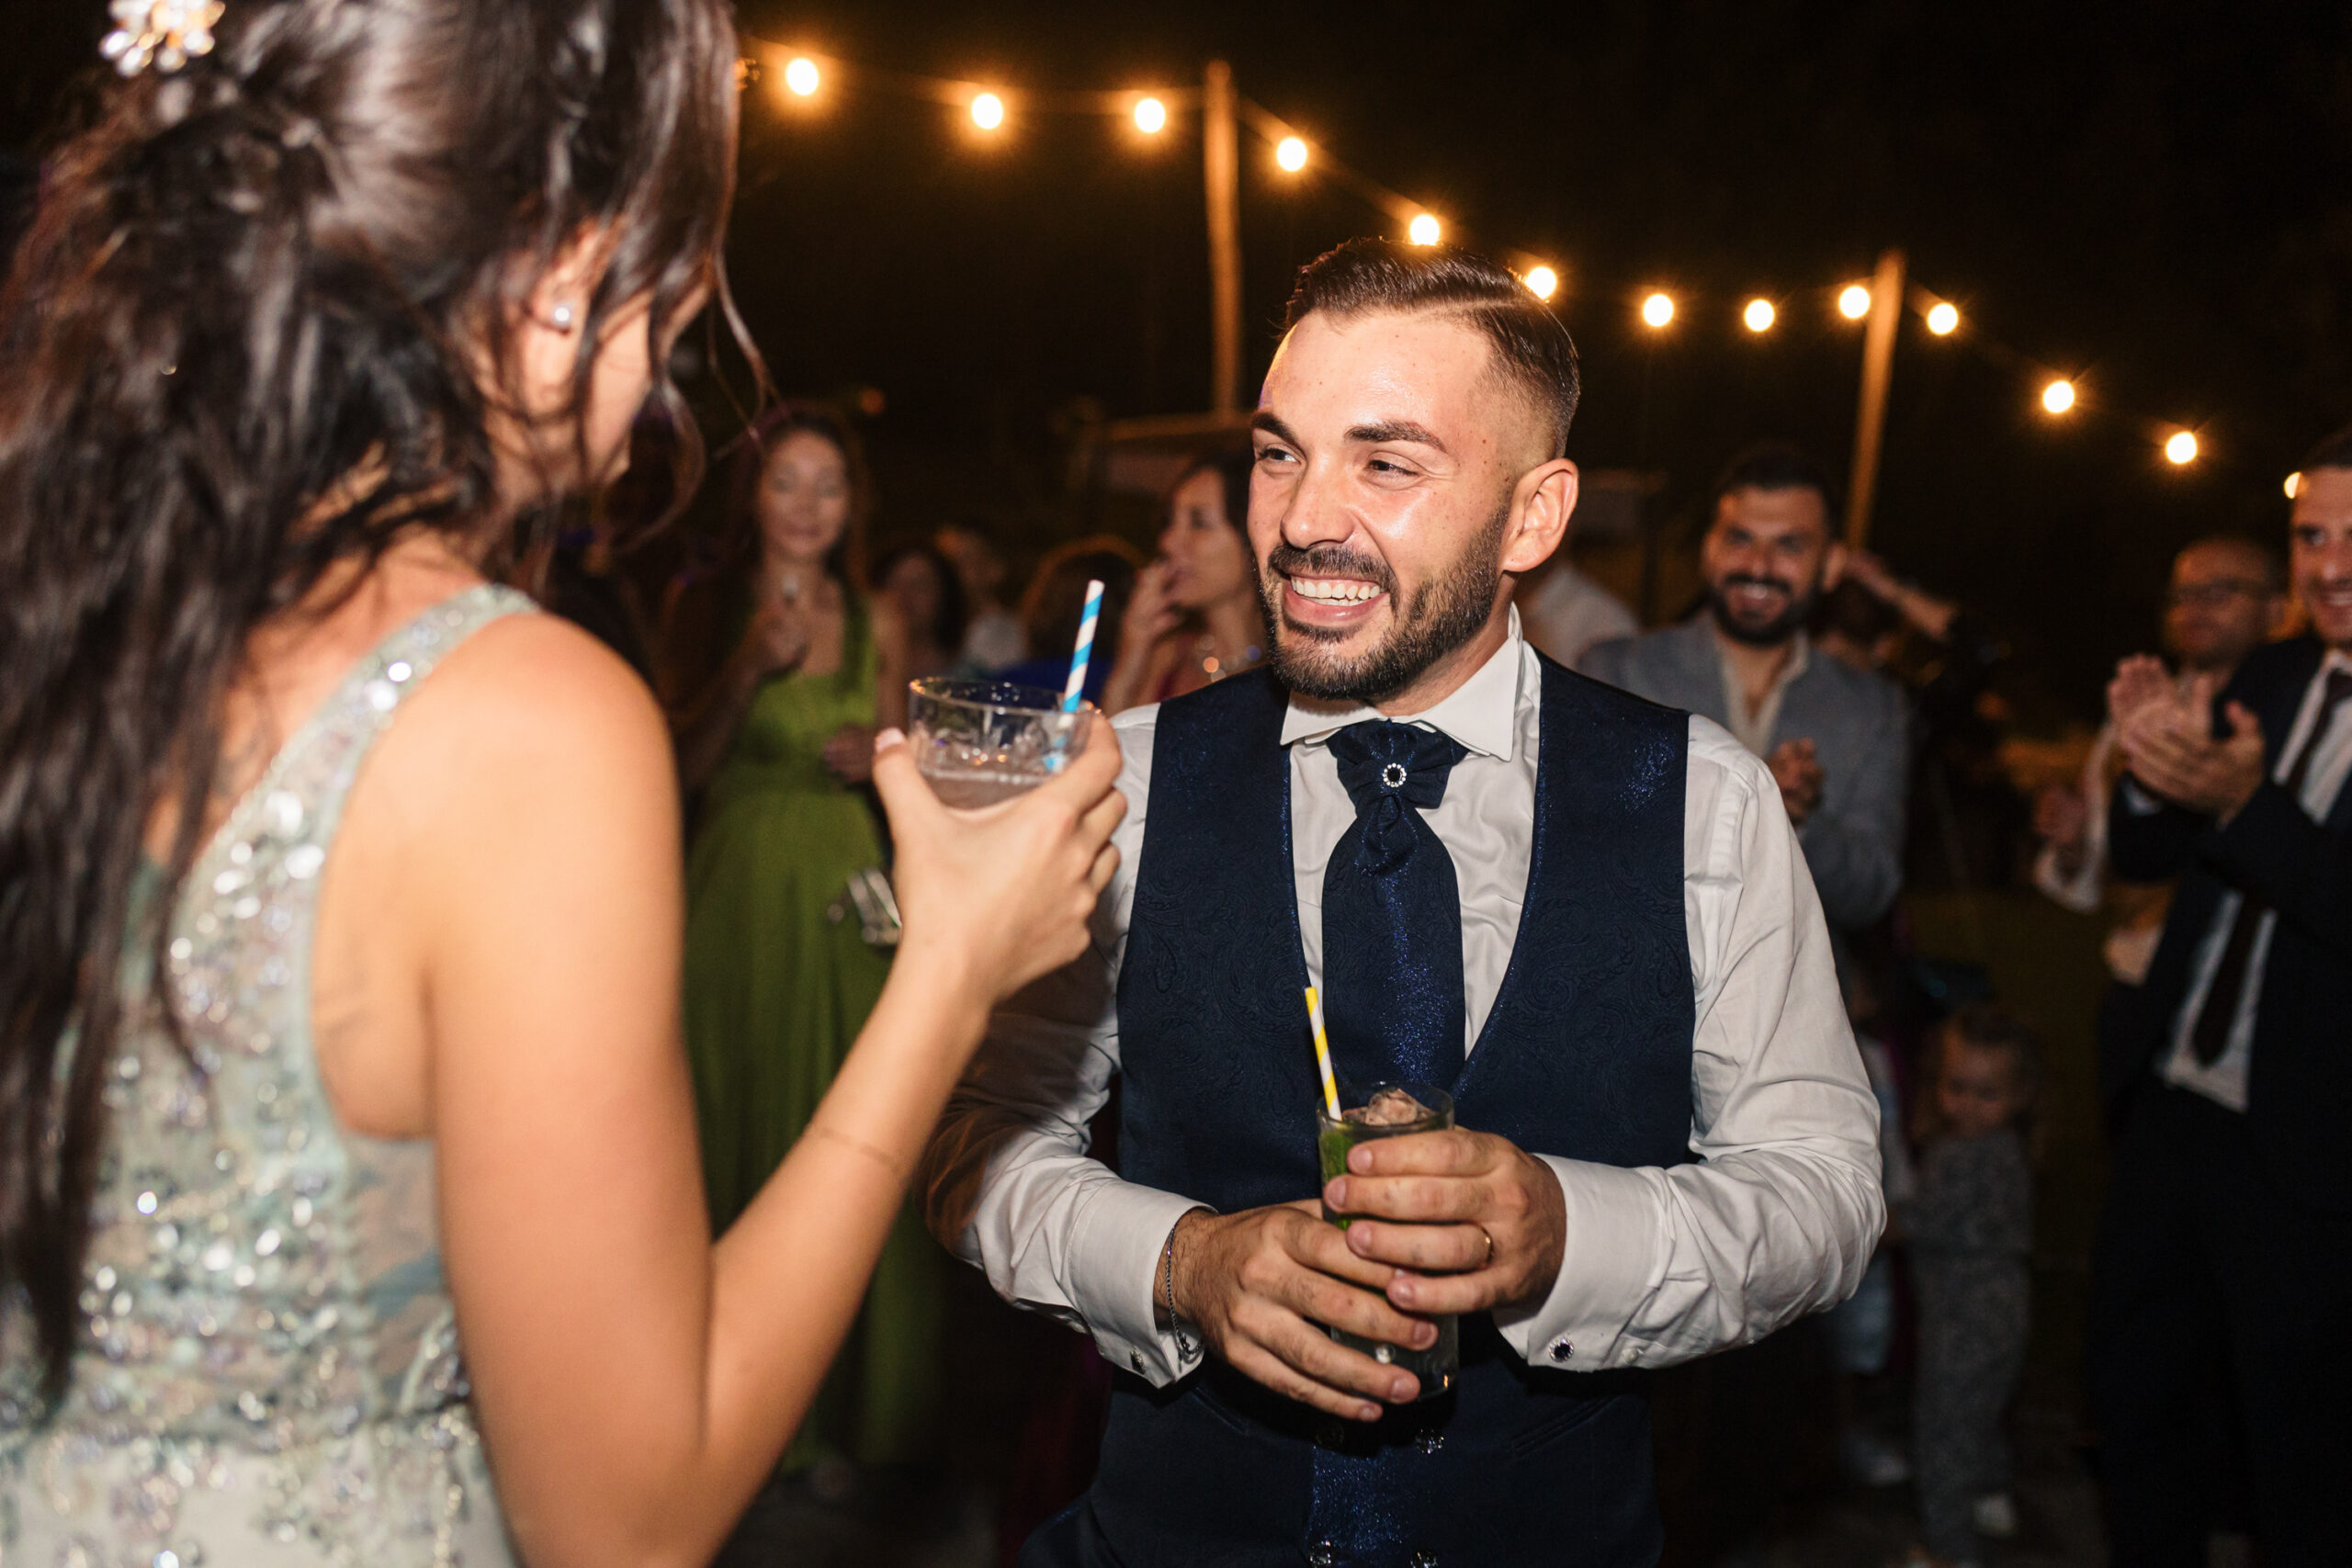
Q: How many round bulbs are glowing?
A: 13